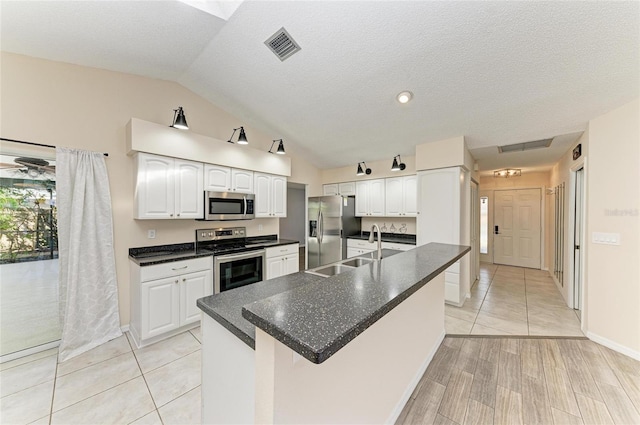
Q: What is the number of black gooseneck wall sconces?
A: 5